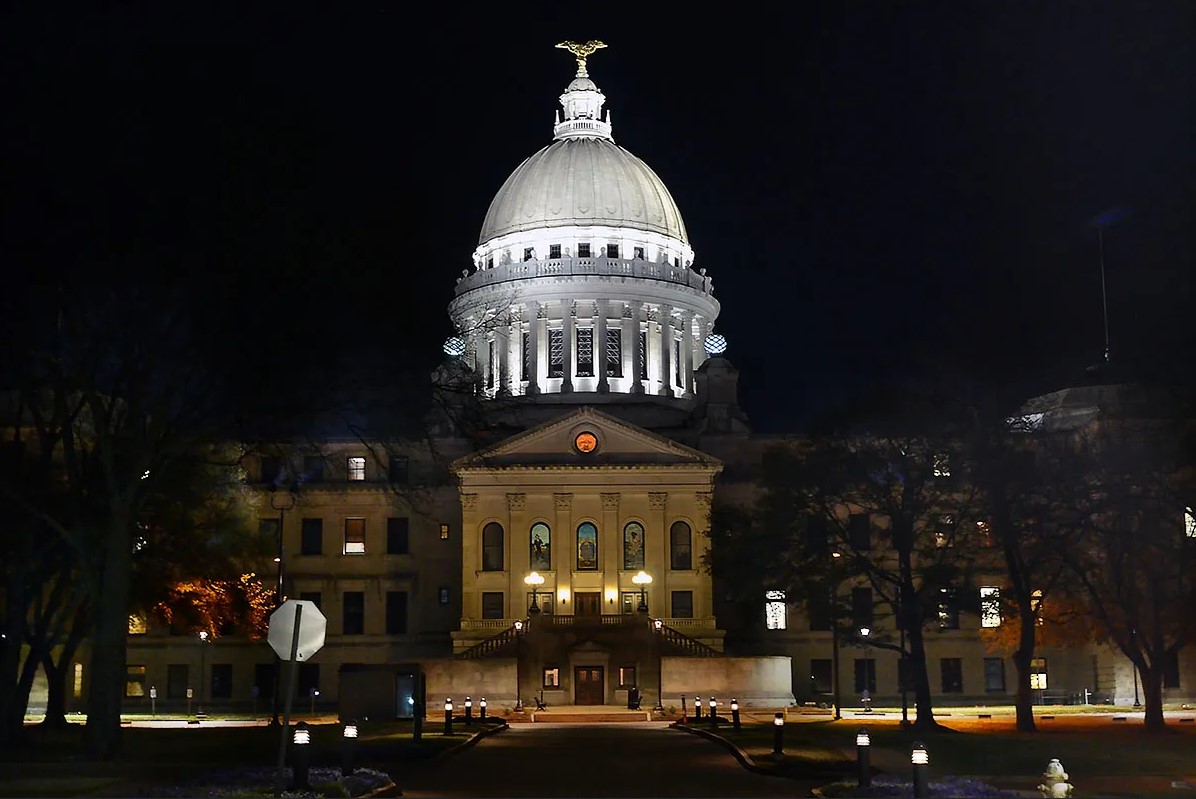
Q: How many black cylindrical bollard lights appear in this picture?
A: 11